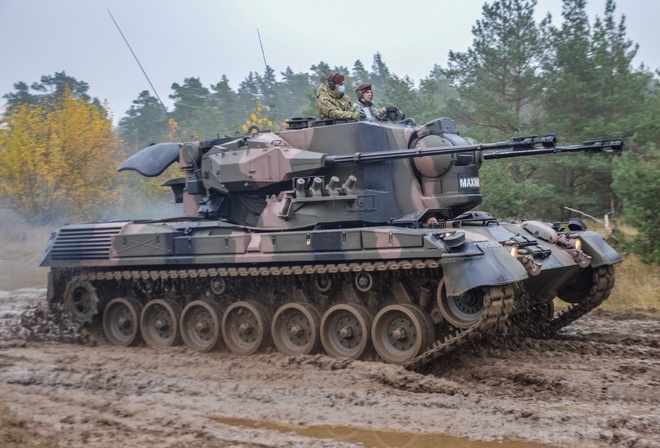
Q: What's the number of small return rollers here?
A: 3